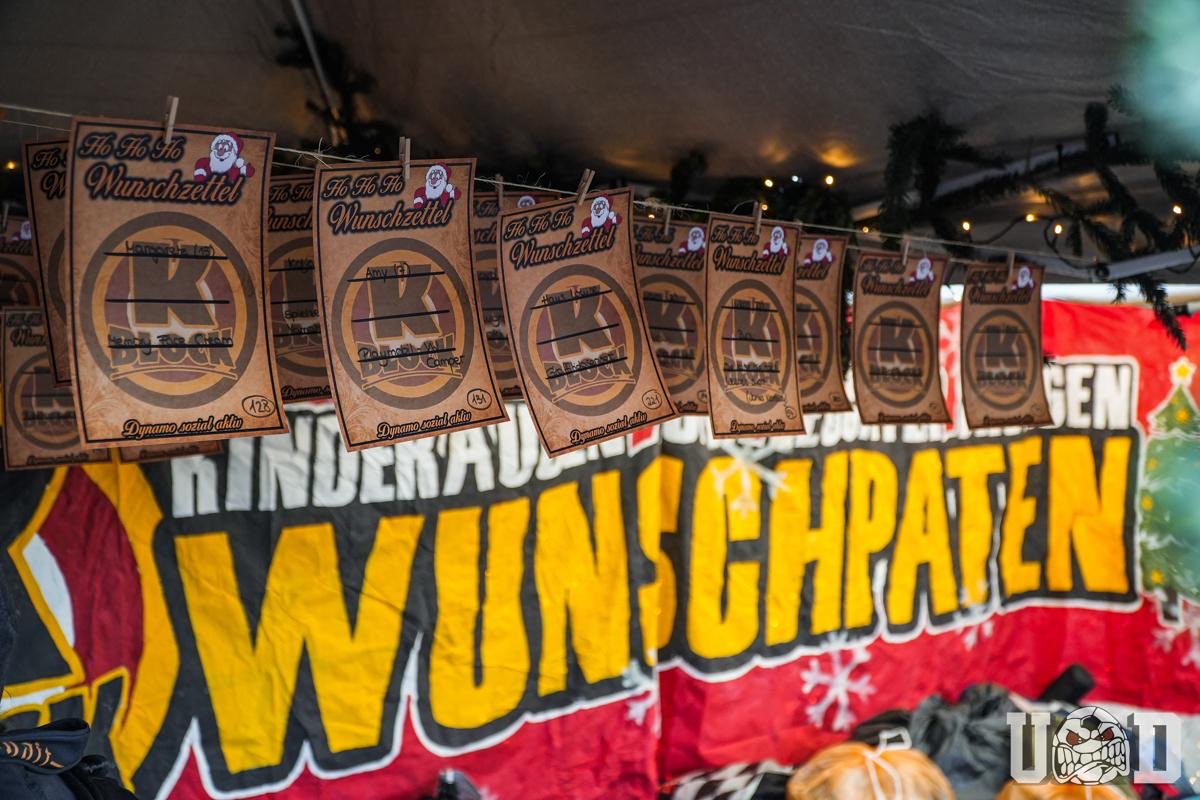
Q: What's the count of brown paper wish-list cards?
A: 14